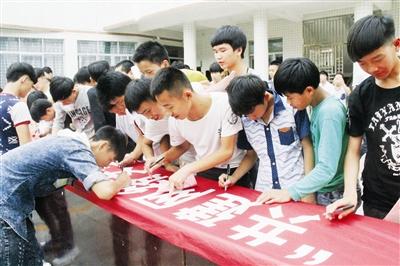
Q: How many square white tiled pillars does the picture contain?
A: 3